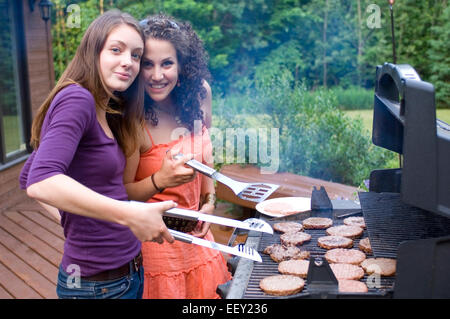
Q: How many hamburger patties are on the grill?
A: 14